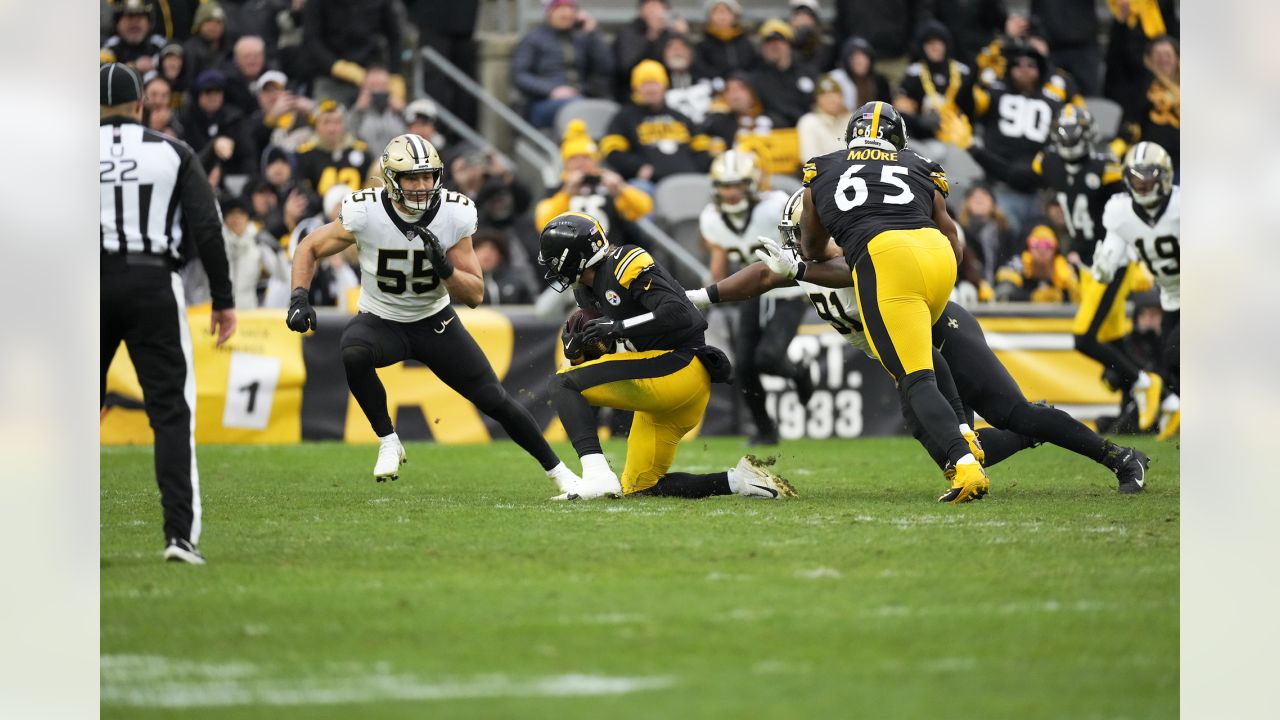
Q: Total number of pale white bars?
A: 2